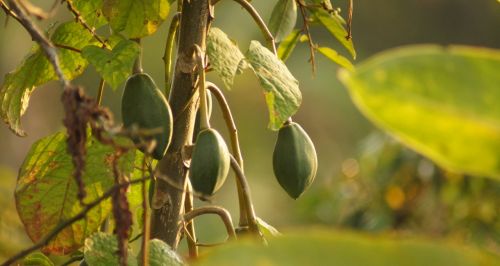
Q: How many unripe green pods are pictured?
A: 3